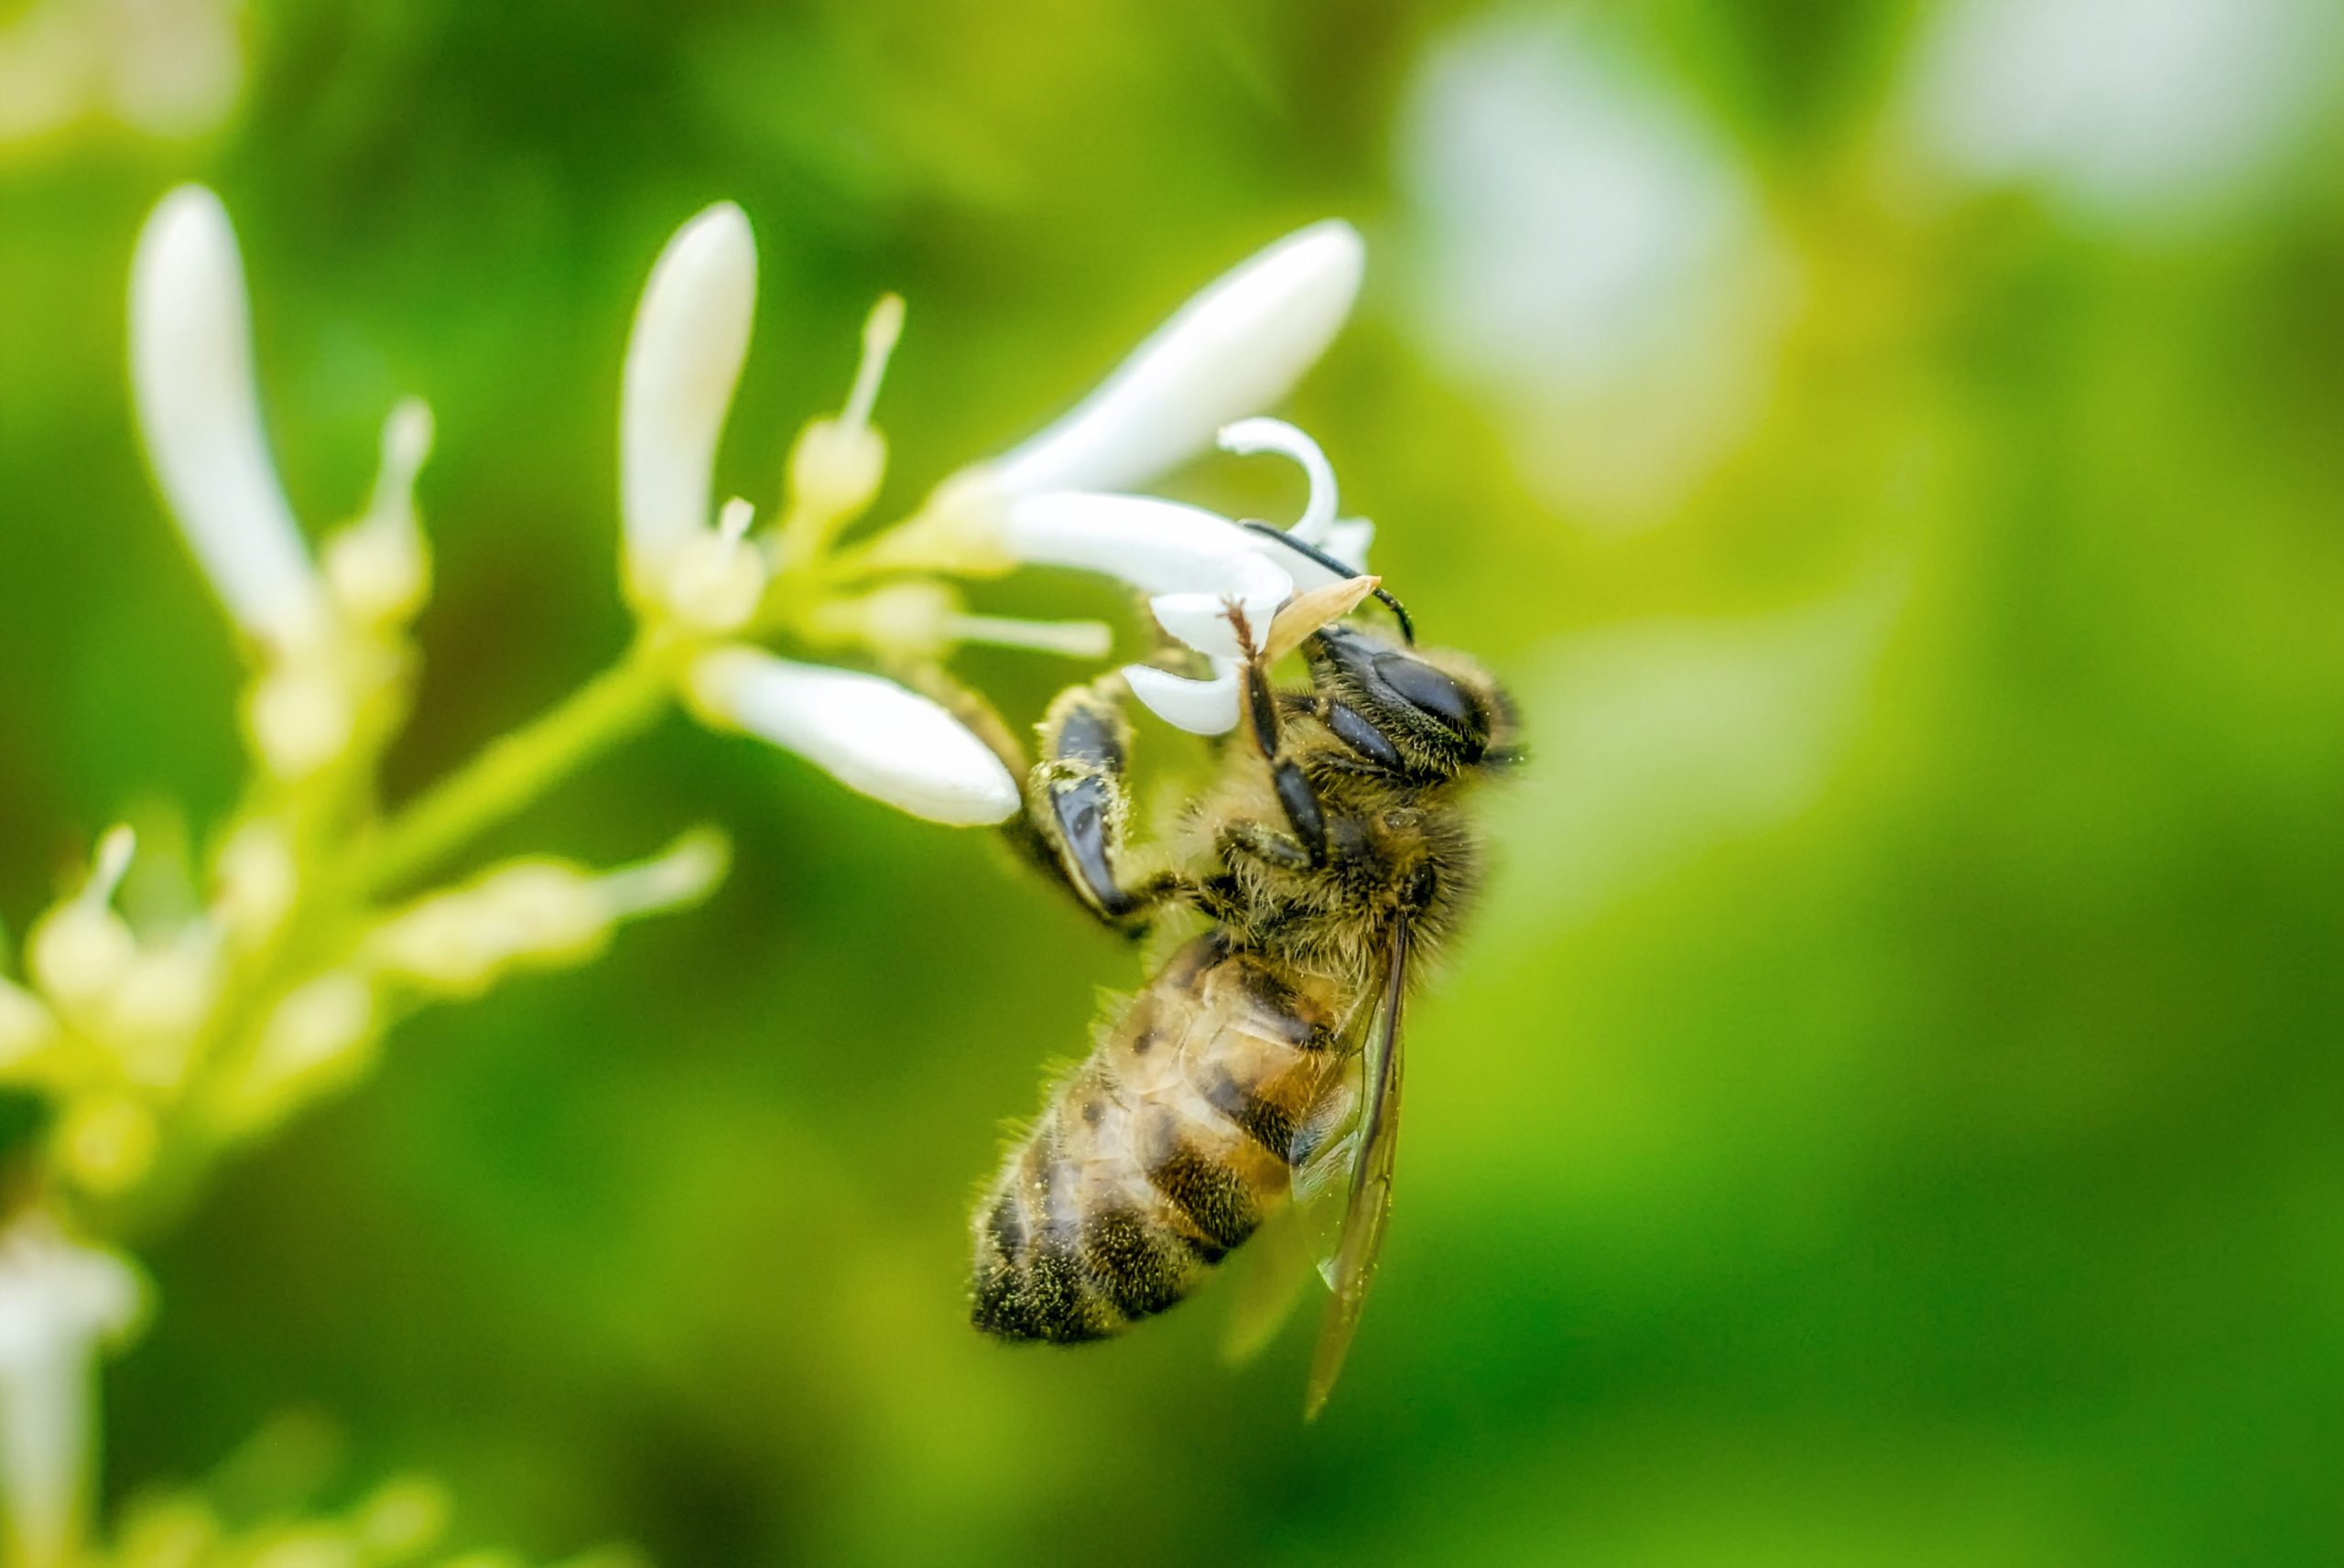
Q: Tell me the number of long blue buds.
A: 0